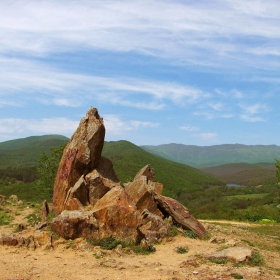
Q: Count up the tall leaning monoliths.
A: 1